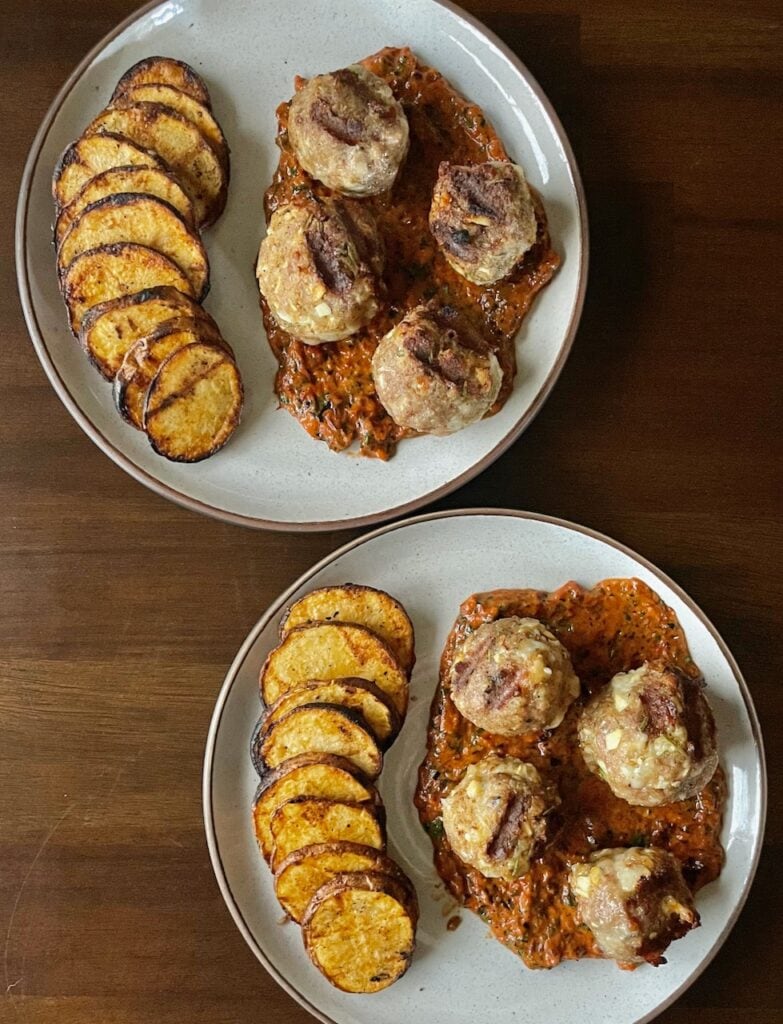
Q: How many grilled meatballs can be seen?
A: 8